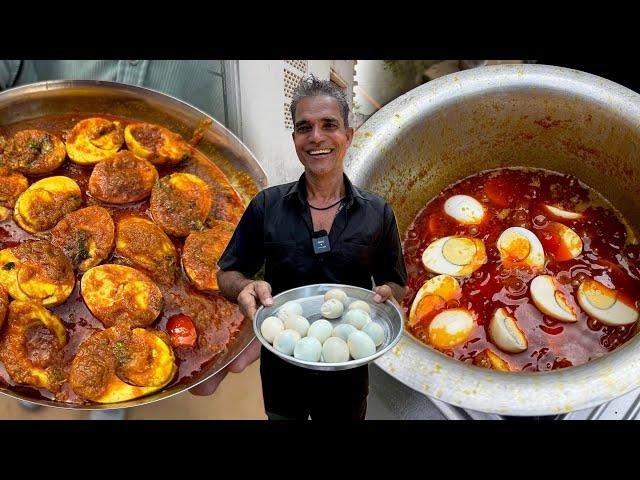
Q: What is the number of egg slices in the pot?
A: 11